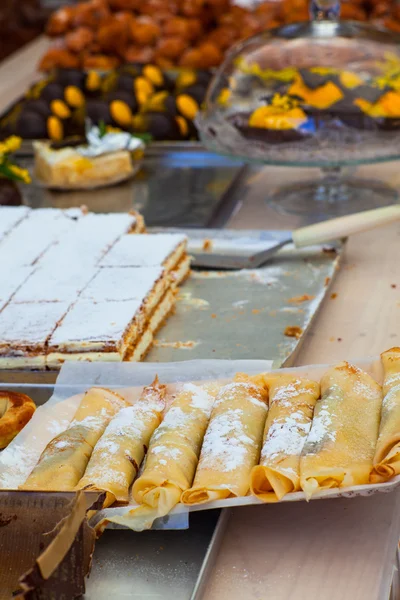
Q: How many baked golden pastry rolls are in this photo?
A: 7